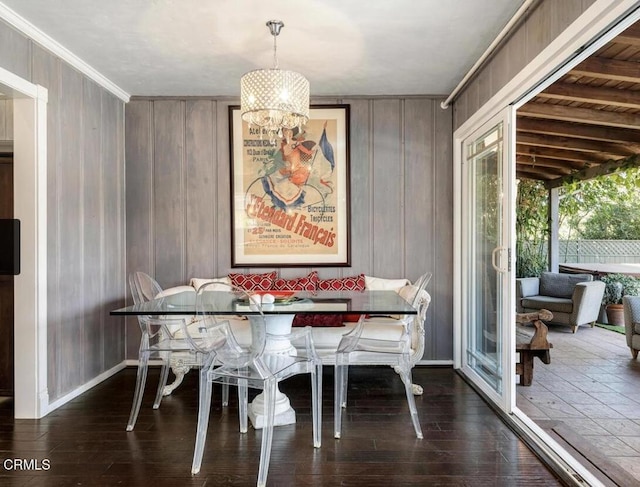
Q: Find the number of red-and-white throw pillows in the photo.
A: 3